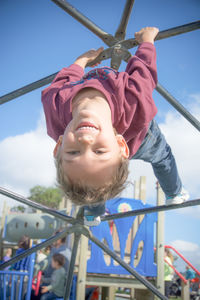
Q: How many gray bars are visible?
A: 11